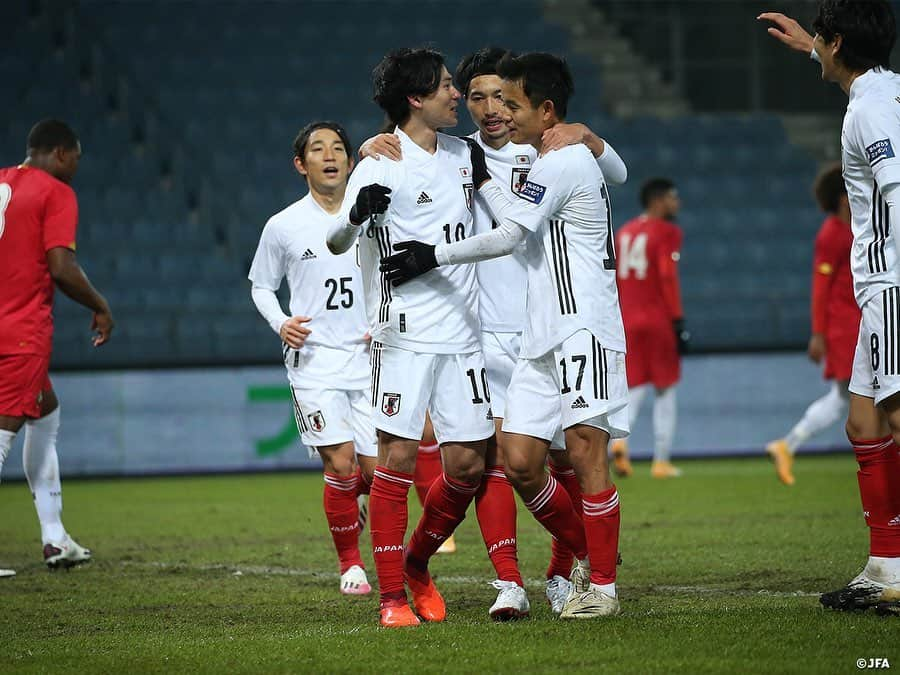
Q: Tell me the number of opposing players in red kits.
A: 3